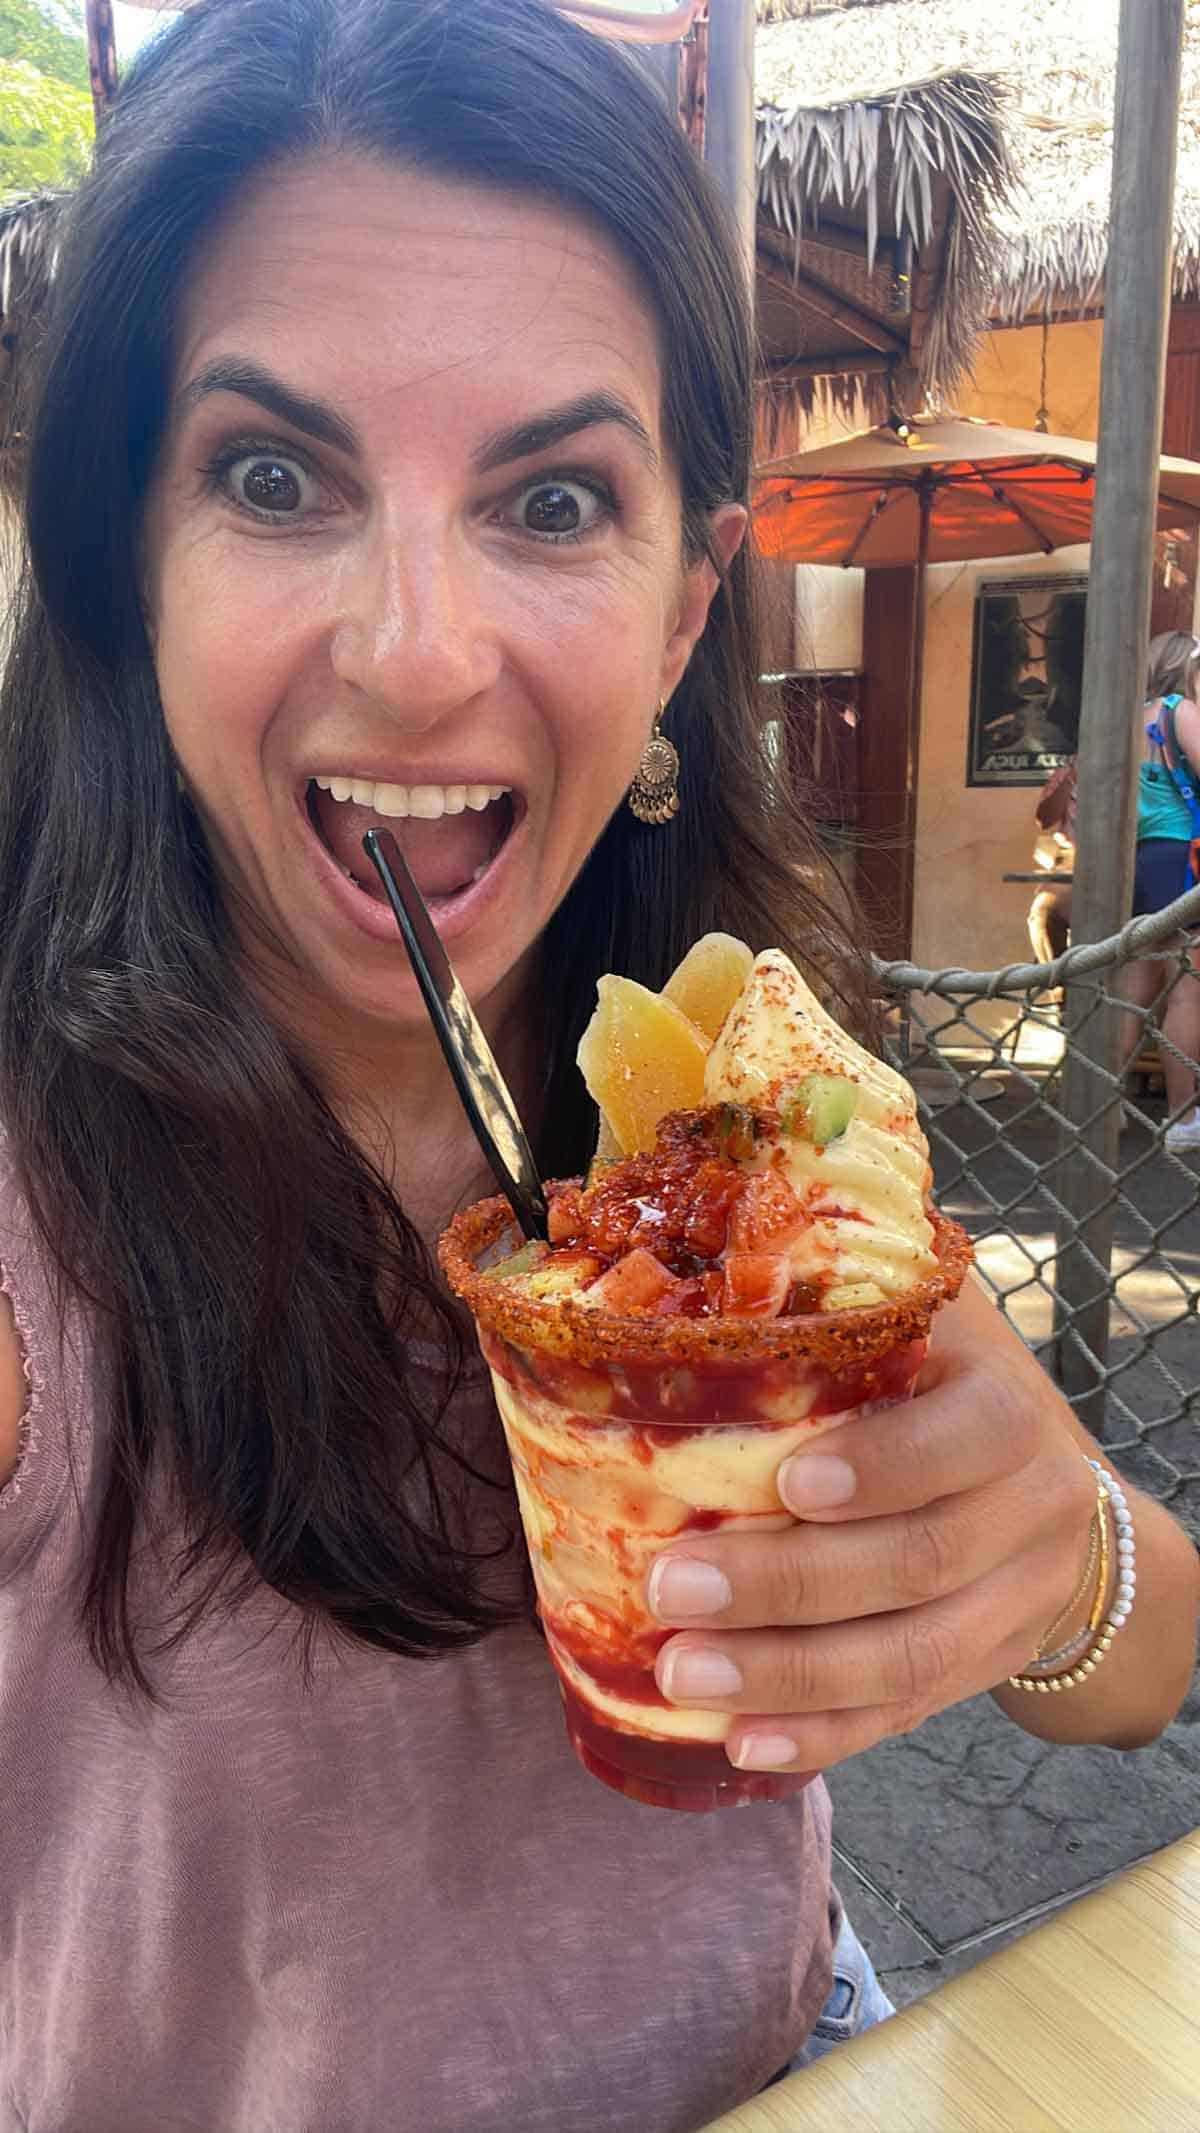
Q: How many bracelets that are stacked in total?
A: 3